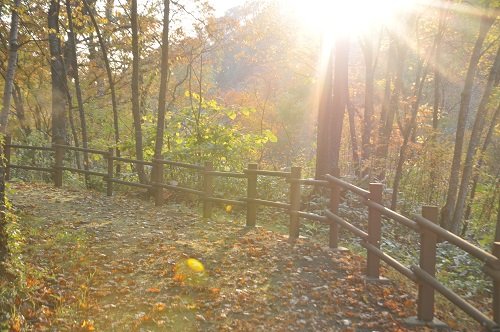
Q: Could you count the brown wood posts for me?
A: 11